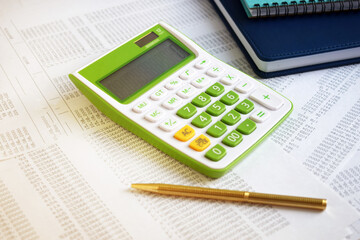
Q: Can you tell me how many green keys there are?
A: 12